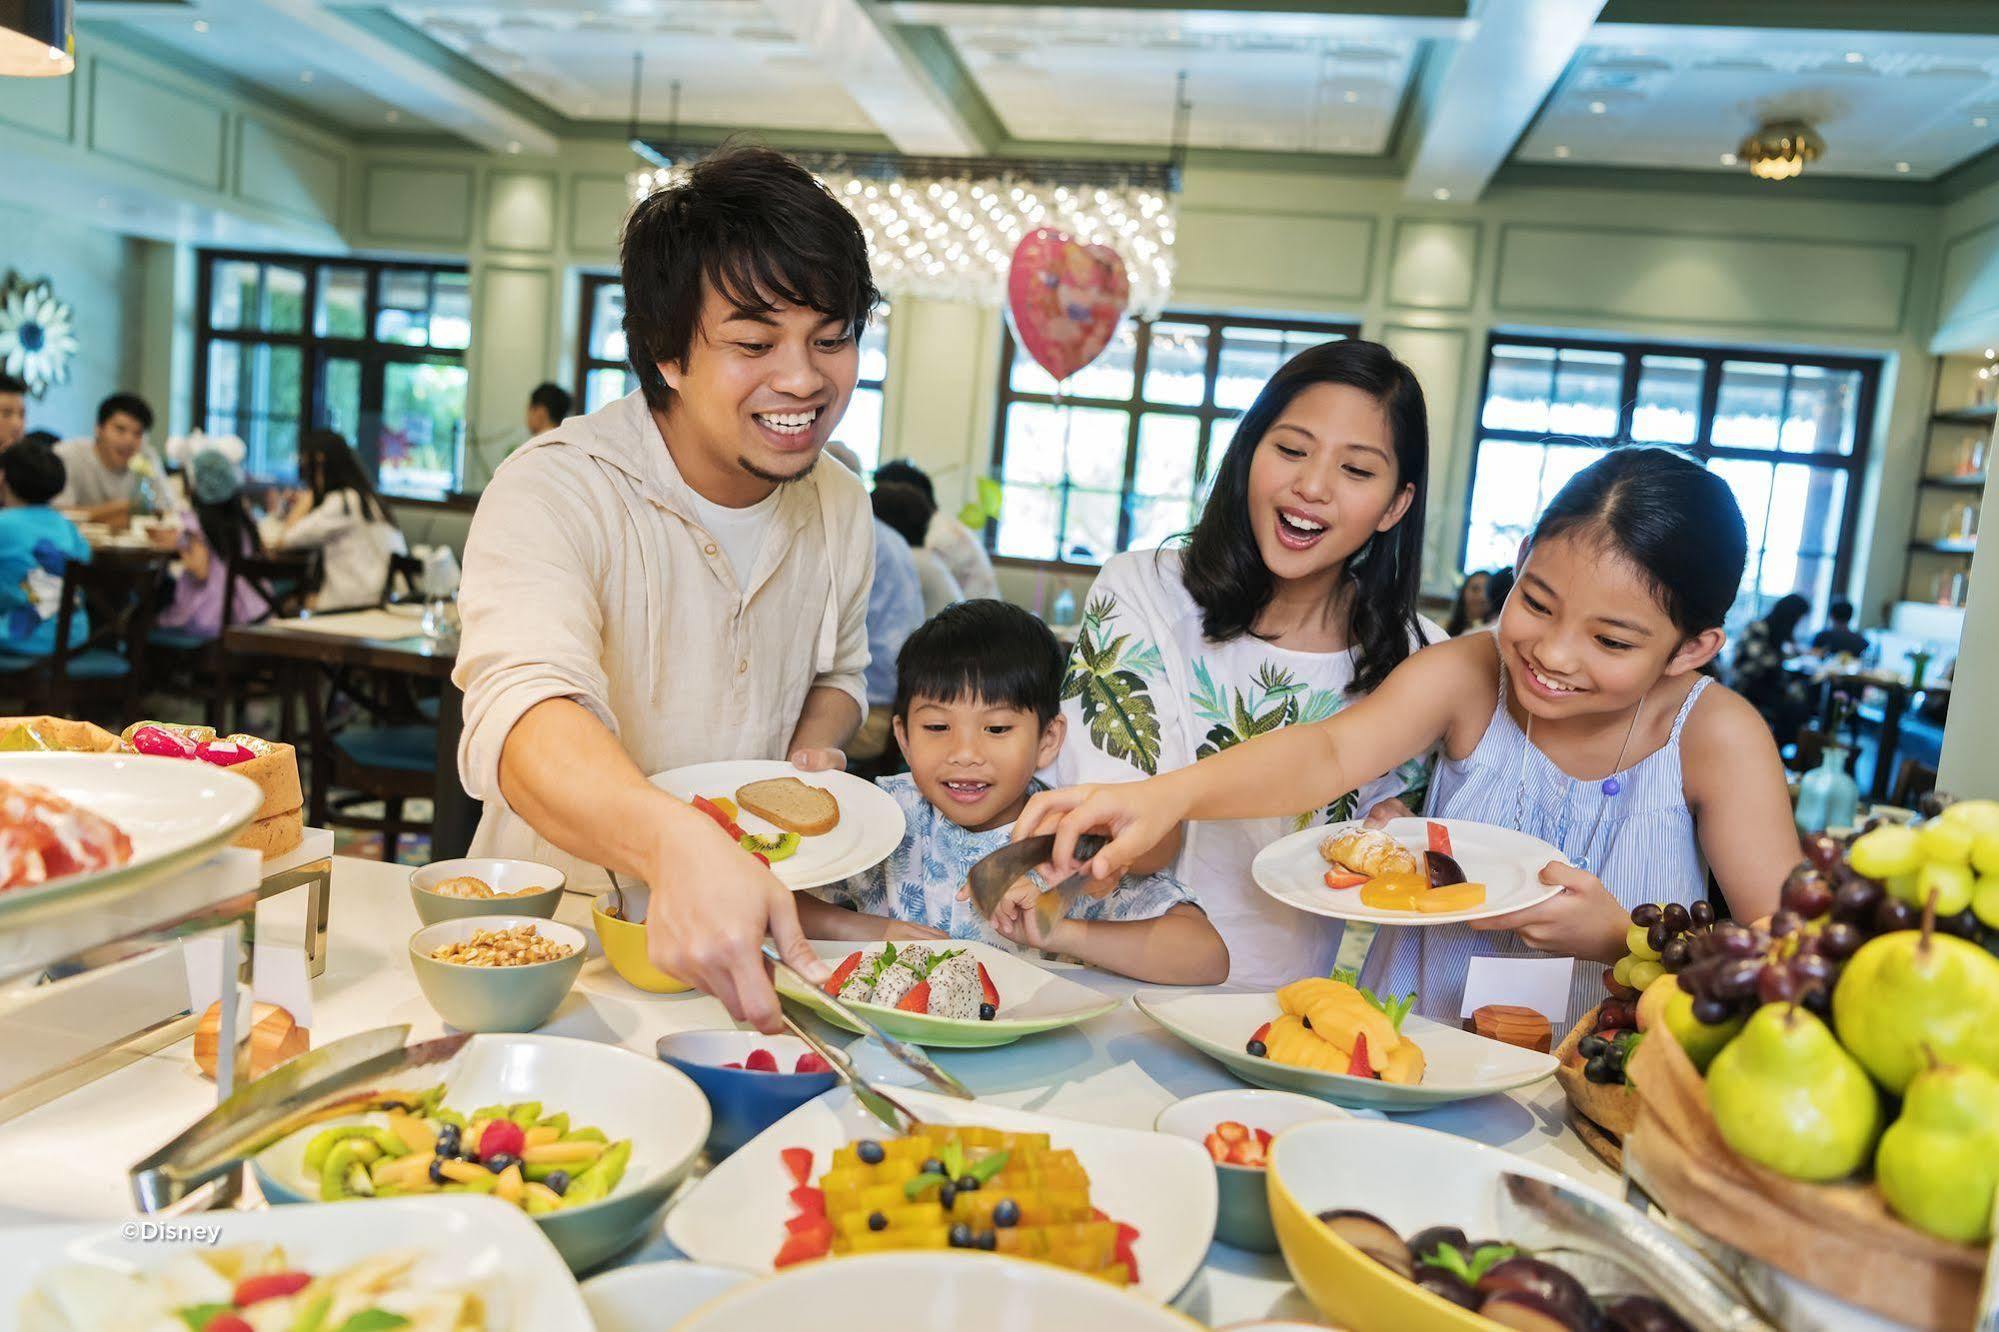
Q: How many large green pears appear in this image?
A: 3